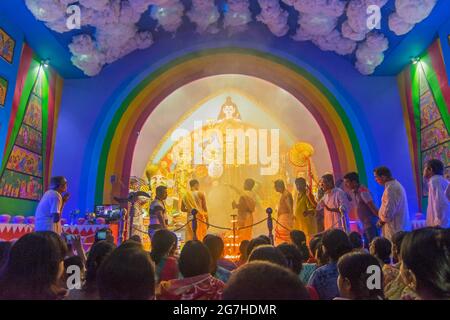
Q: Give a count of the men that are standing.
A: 10